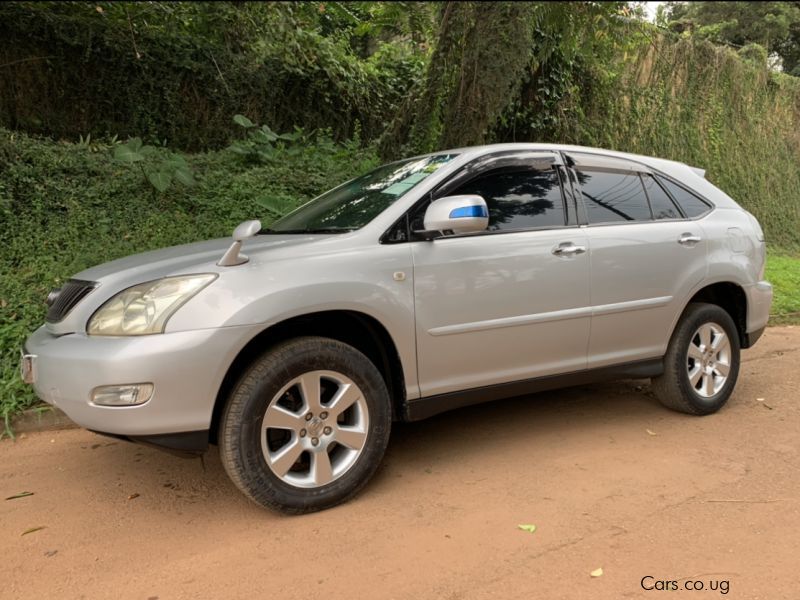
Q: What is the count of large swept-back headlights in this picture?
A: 1